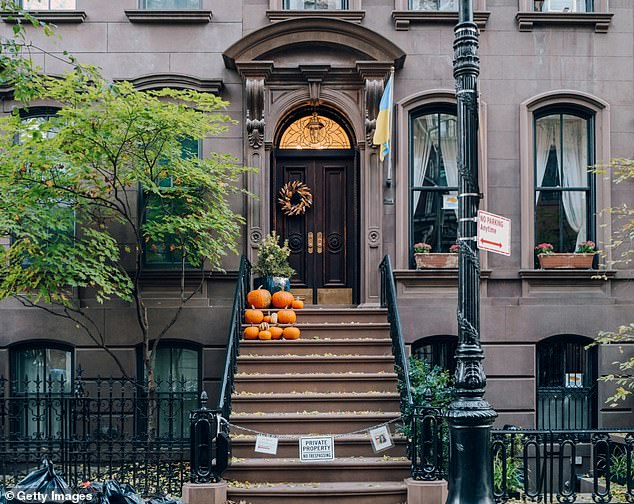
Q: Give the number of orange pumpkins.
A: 10